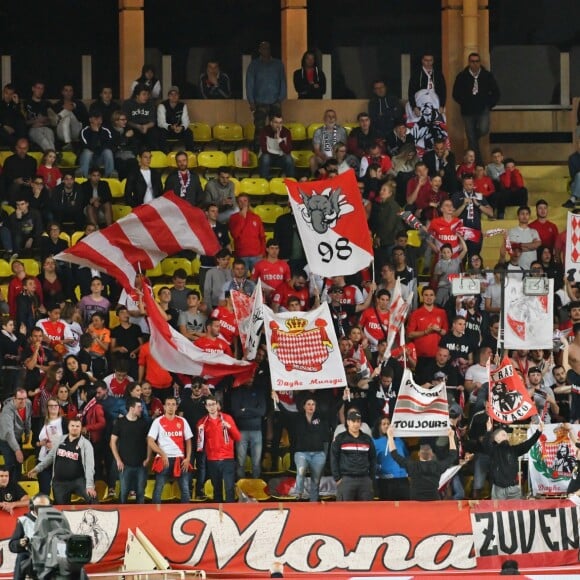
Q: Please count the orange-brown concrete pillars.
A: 3